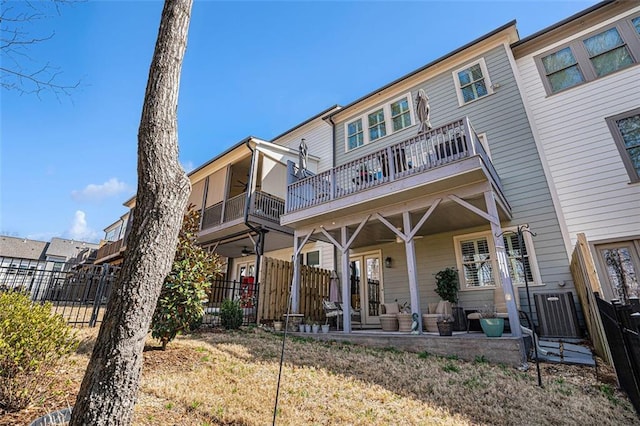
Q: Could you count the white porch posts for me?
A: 4